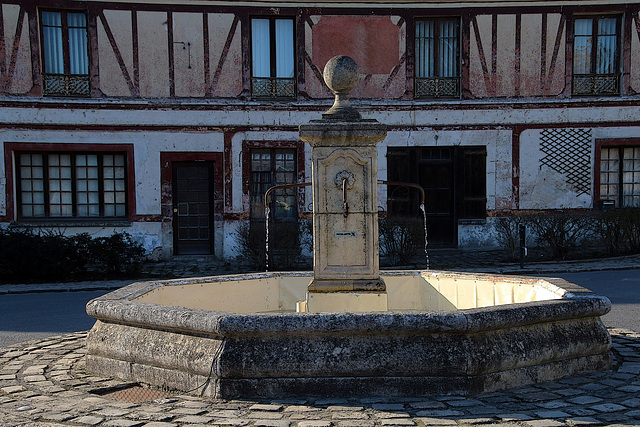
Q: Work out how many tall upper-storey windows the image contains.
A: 4